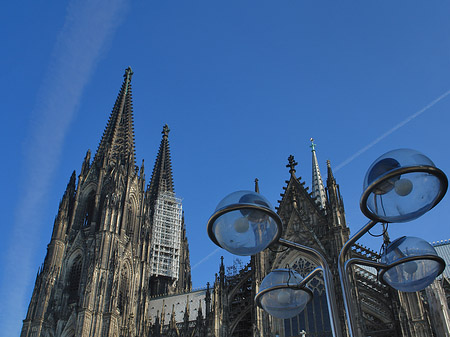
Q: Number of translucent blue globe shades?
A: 4